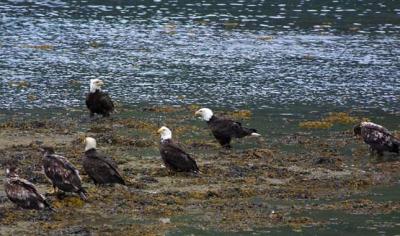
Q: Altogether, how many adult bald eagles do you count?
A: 4